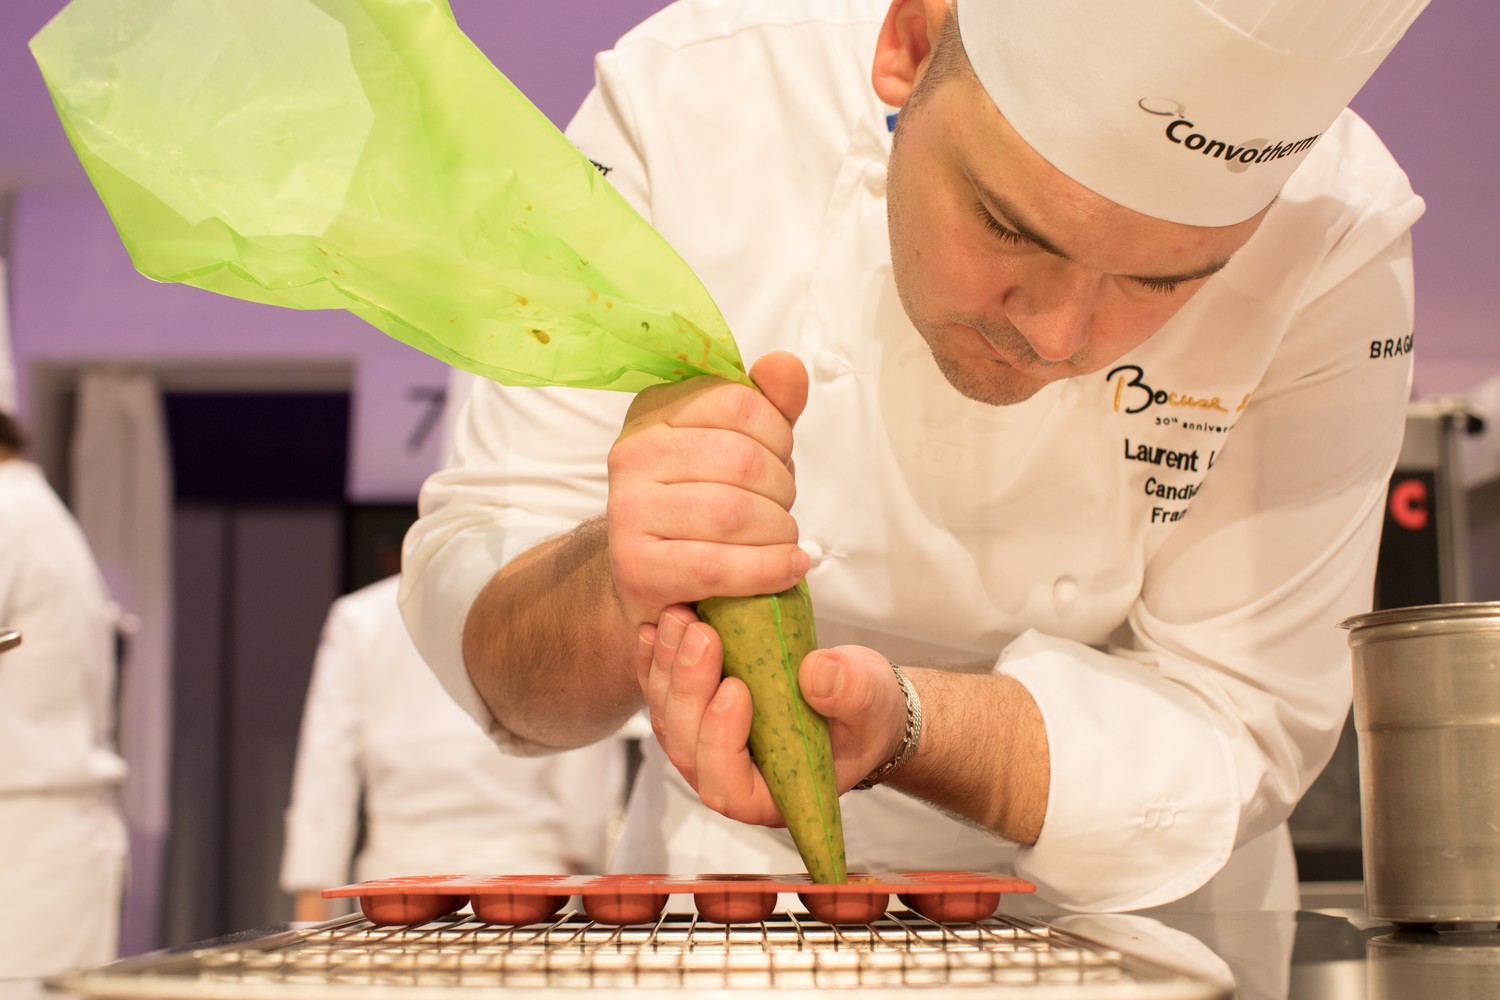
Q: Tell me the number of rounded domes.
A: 6